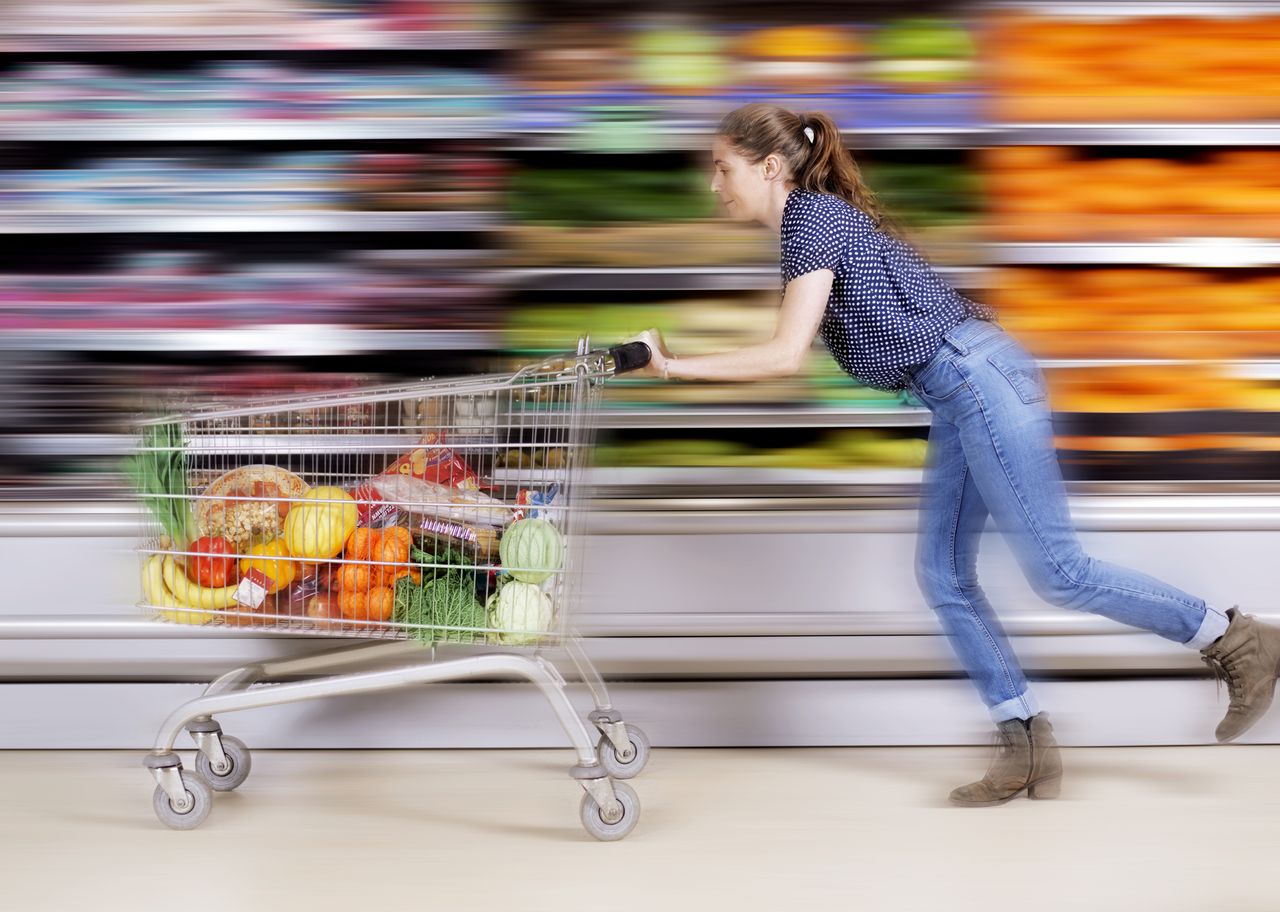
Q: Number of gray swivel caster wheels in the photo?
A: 4